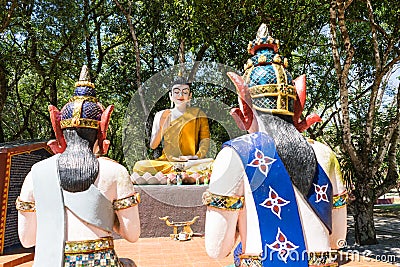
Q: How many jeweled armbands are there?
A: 4